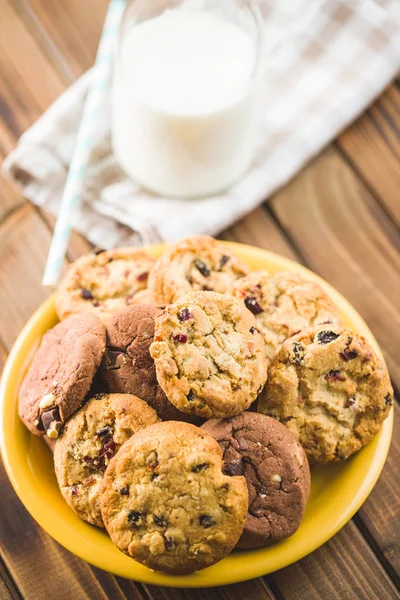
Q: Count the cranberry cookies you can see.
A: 7